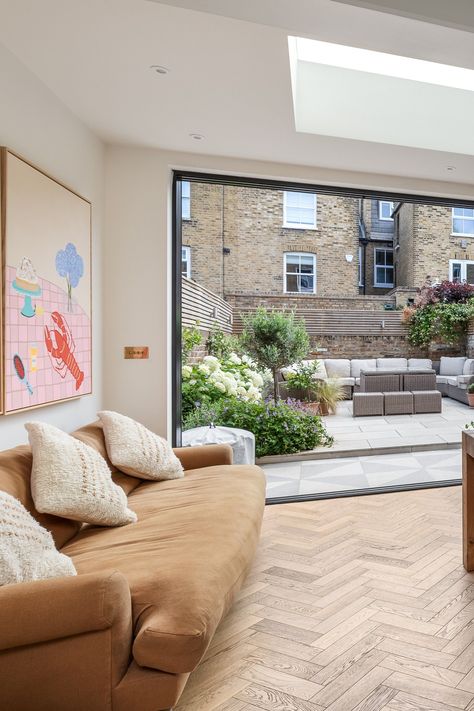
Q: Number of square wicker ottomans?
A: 3